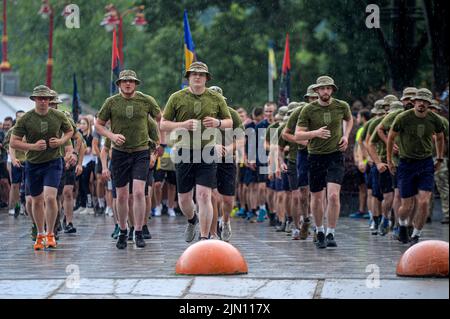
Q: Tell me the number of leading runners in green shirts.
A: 5